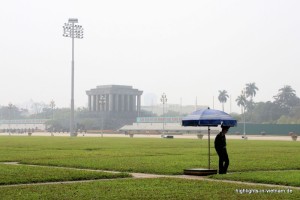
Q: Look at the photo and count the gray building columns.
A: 11